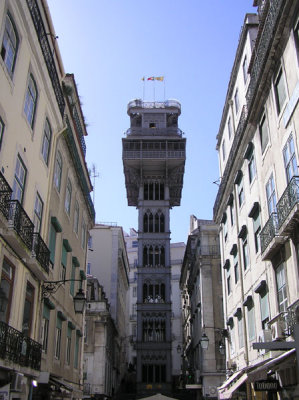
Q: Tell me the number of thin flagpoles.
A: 3